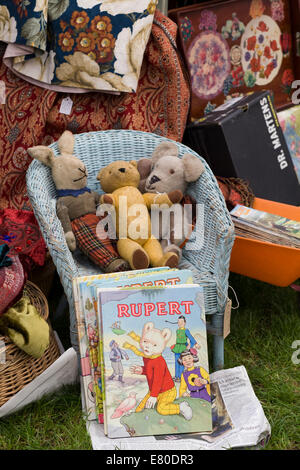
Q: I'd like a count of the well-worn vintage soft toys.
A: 3